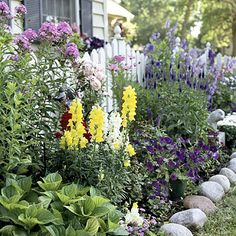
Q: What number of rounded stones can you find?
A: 8